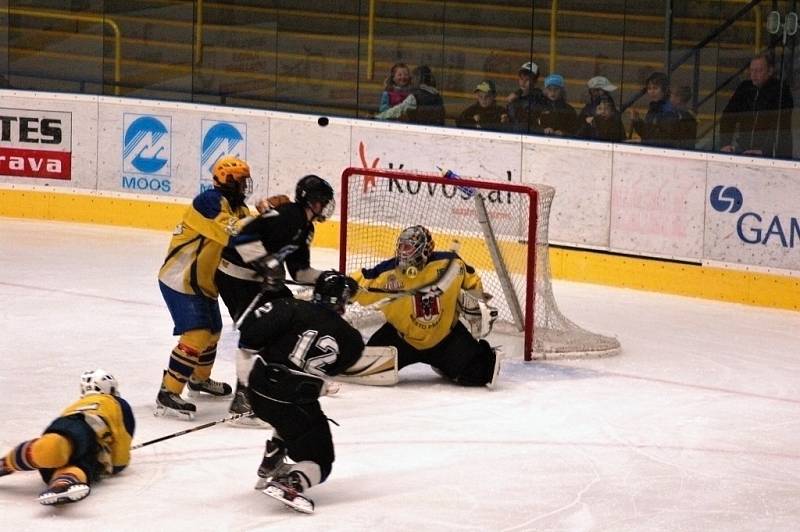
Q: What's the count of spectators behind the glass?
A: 10